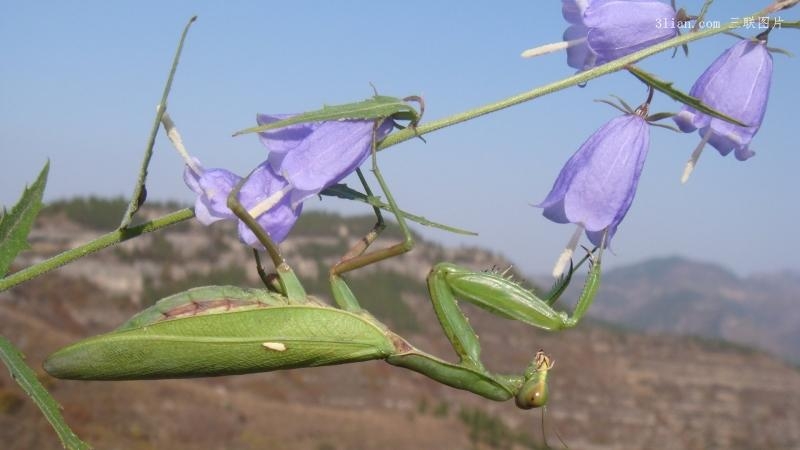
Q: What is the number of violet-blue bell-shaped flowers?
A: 6